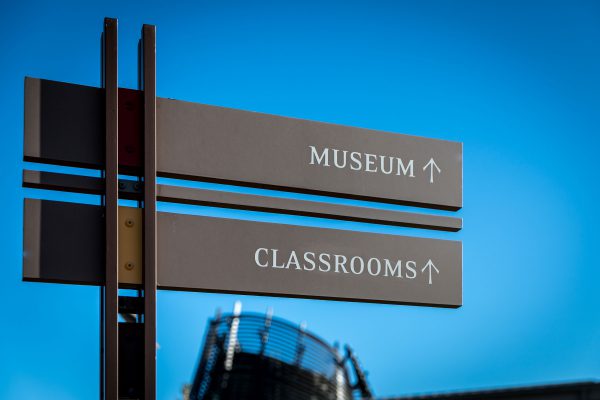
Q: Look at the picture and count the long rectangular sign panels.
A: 2